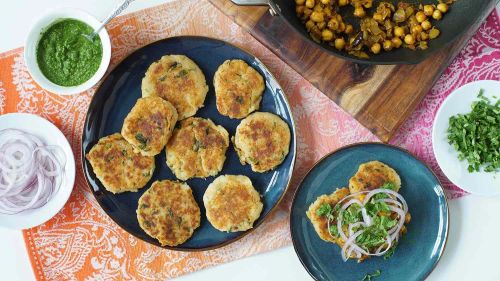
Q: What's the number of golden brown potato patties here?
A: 10